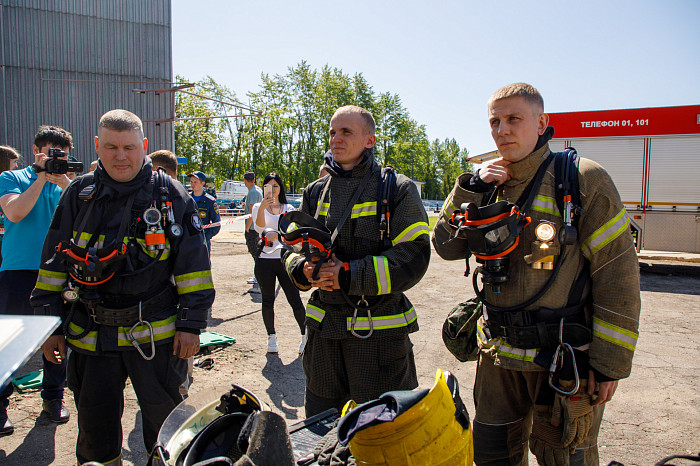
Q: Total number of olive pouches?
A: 1